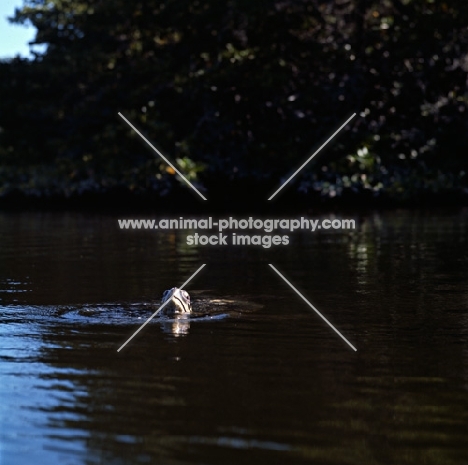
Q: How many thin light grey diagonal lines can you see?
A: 4